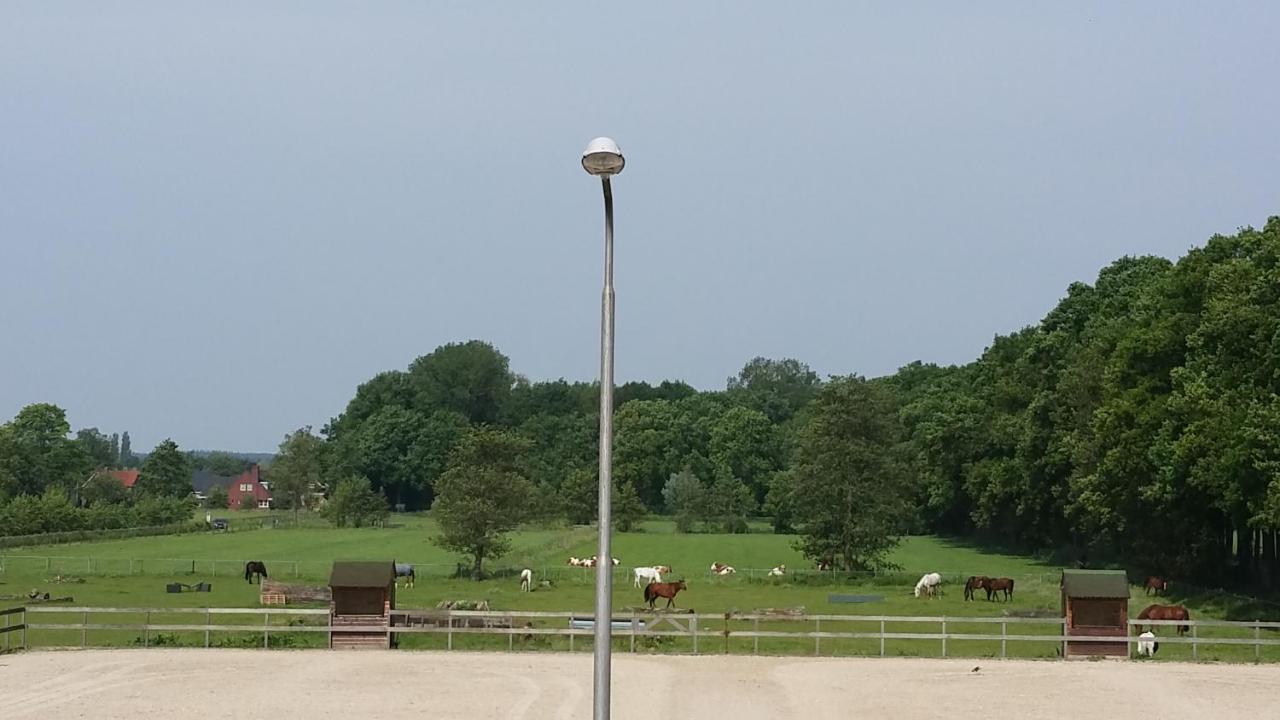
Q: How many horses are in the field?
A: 11